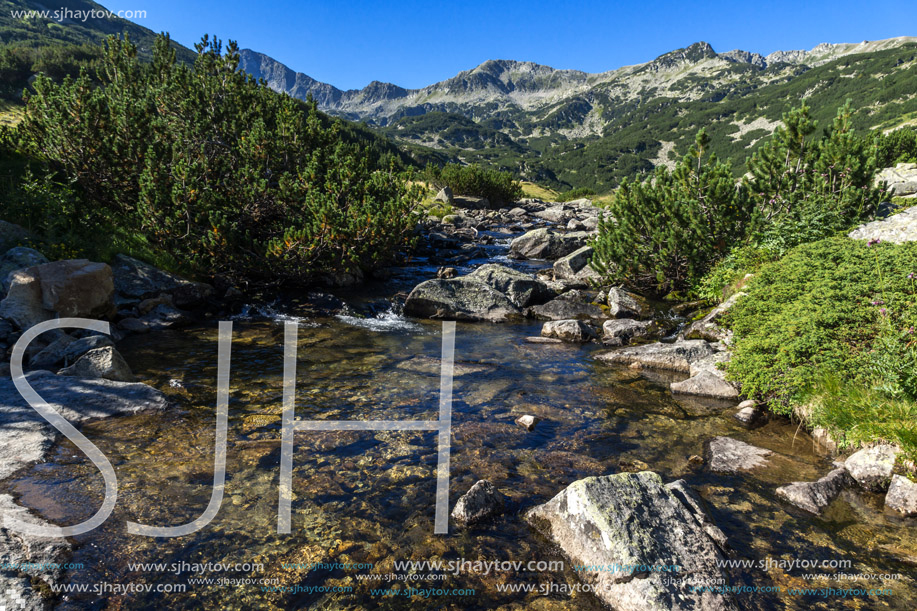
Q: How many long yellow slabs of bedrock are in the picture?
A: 0